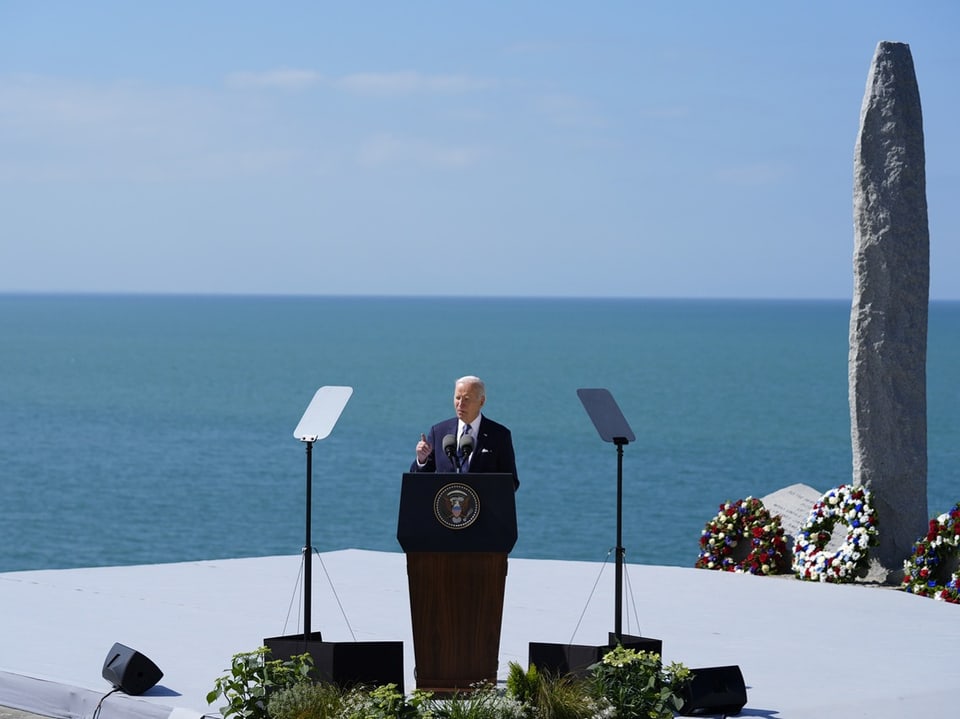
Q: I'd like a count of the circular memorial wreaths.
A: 3